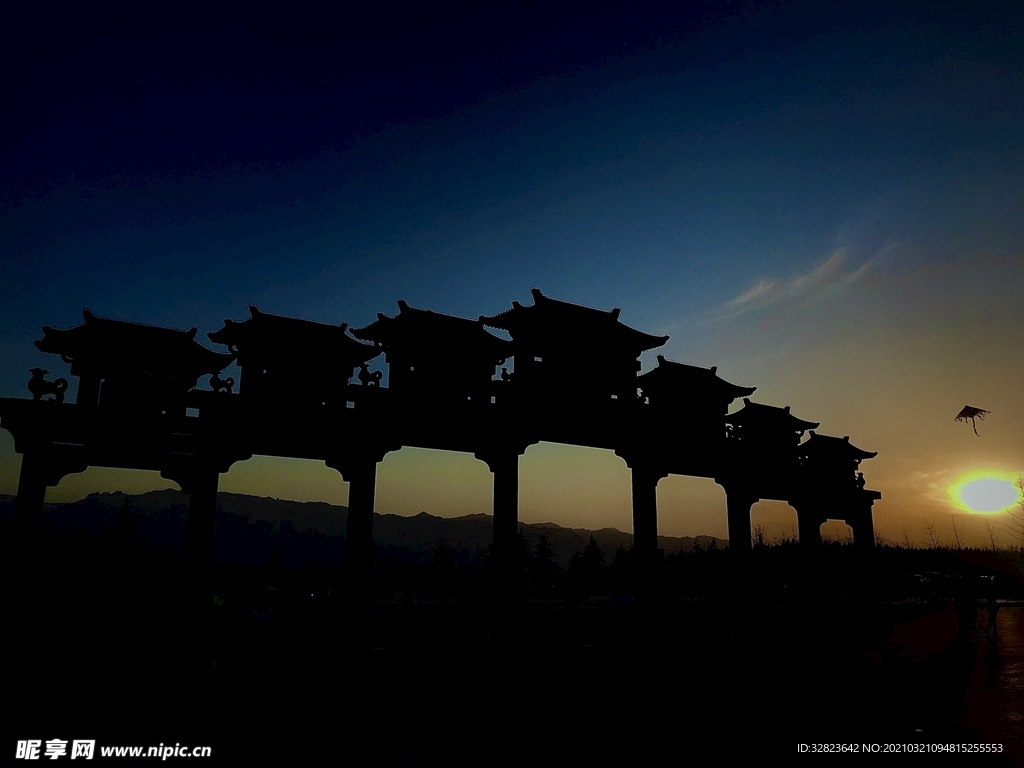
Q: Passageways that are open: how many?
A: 7